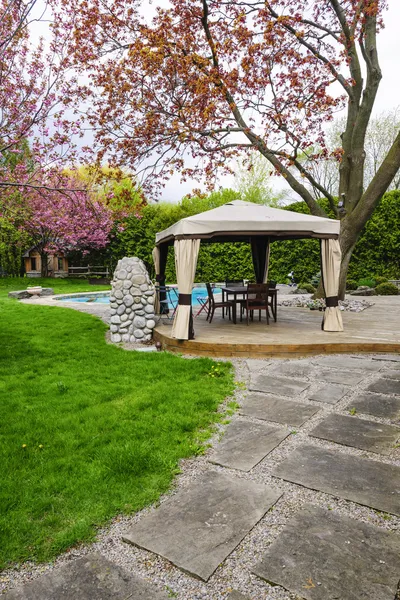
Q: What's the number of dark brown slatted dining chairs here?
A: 4